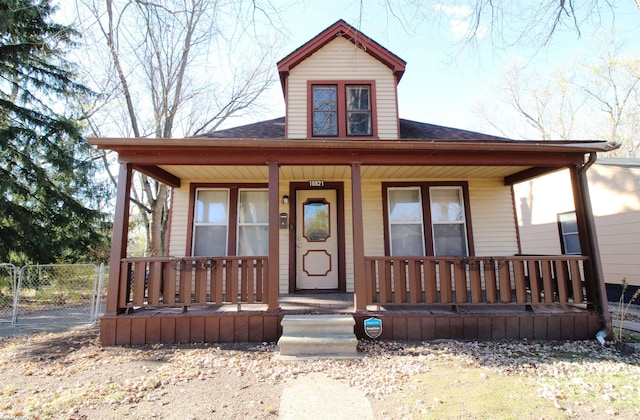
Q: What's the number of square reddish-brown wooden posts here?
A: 4